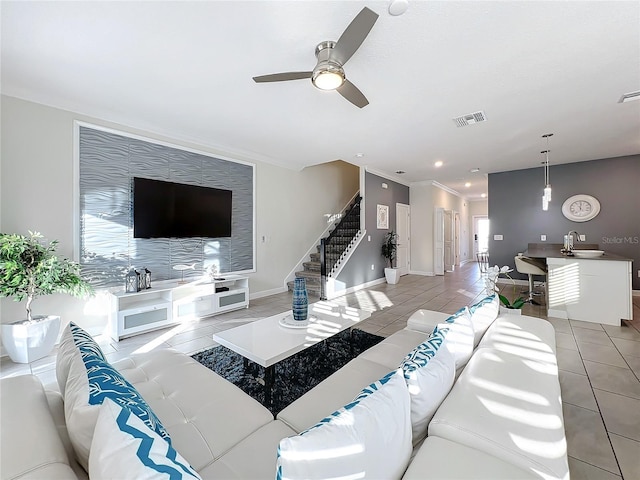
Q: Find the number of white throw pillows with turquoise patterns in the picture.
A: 7